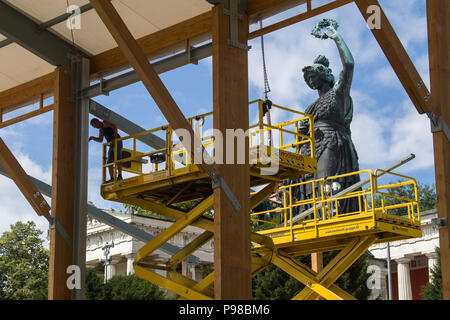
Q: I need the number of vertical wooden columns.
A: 3